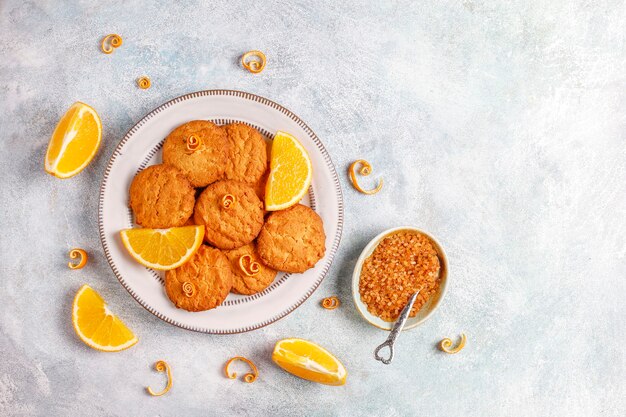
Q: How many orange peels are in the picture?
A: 13